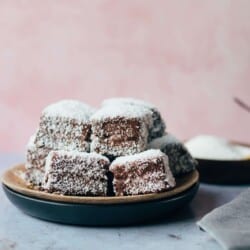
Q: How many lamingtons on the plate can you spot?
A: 7